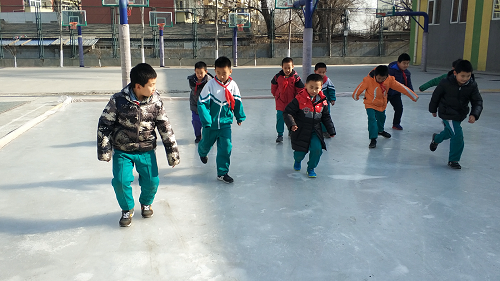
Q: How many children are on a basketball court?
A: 10